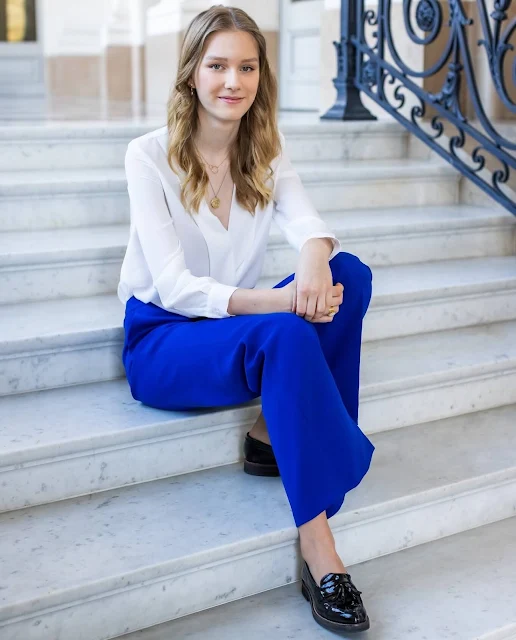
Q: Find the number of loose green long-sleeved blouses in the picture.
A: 0